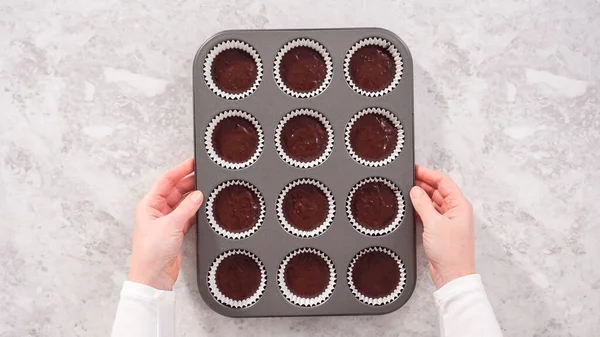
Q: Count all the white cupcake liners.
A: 12